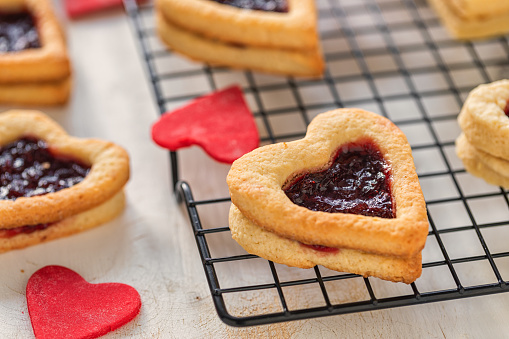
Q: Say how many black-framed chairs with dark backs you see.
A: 0